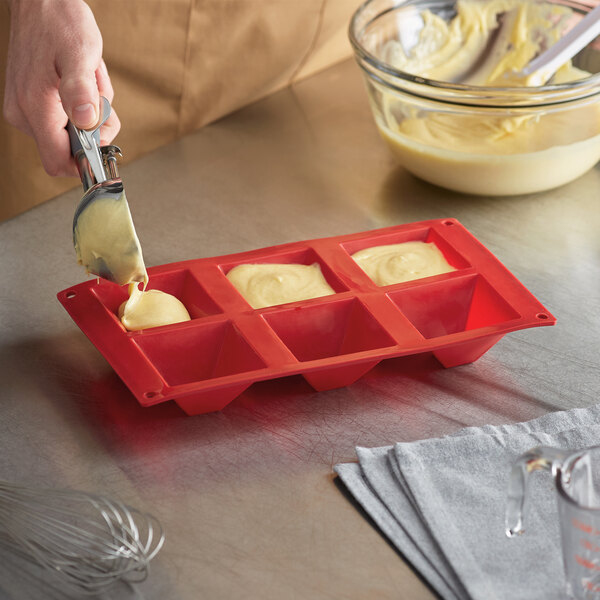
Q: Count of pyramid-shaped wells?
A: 6